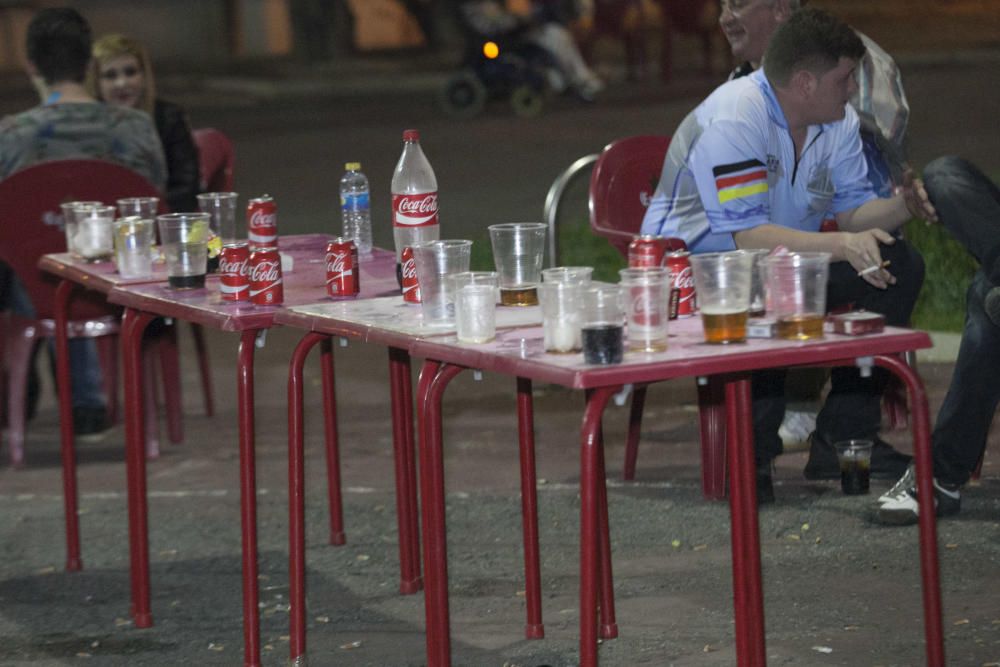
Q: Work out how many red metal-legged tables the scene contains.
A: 4